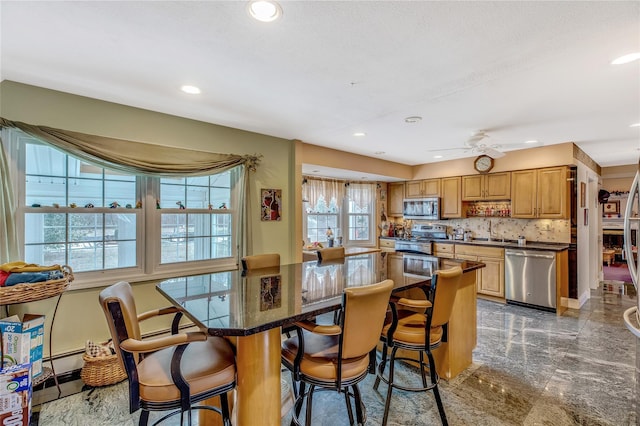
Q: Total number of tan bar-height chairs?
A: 5